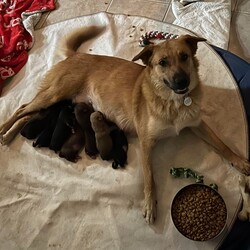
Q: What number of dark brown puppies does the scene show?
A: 2